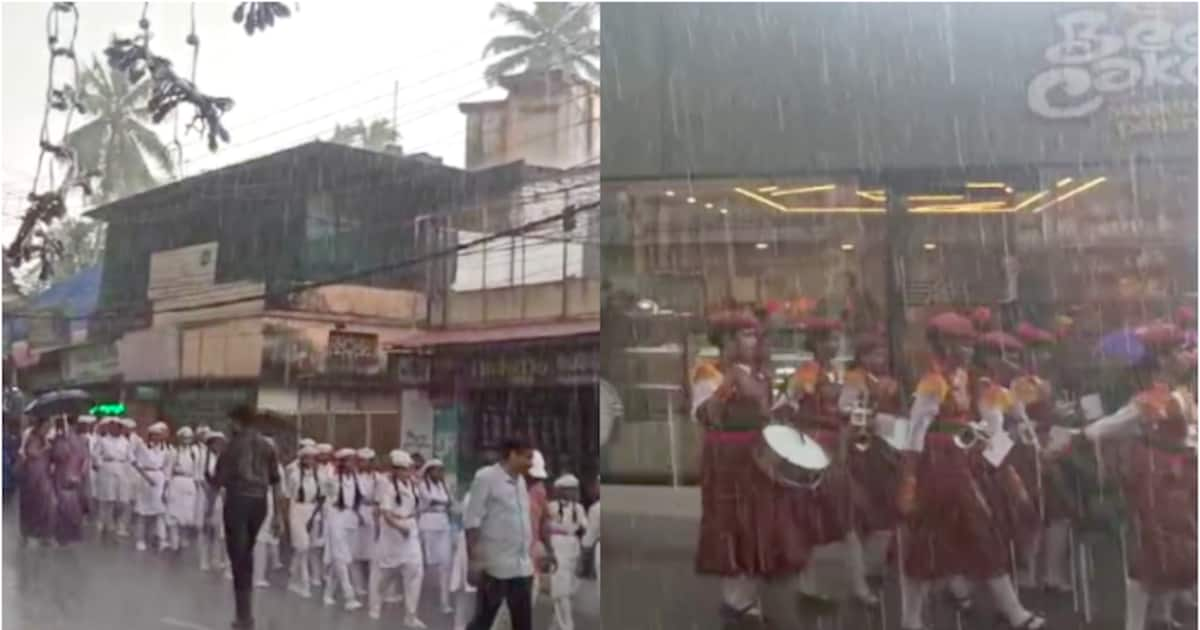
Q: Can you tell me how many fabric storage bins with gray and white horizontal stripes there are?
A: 0